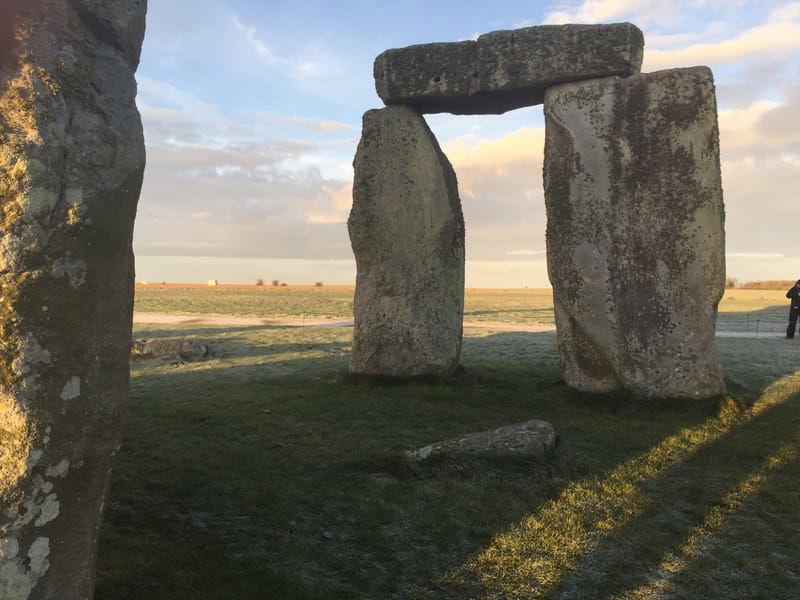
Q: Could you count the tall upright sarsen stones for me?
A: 3